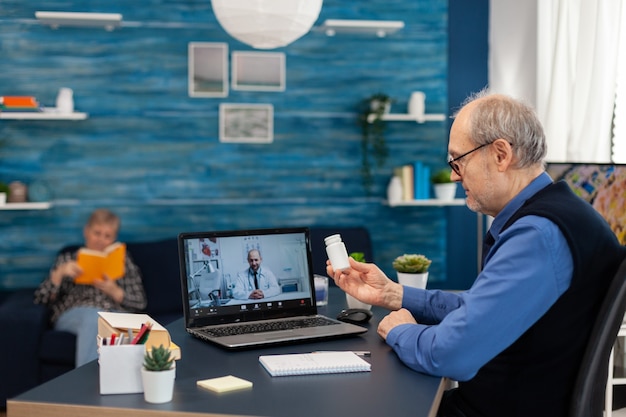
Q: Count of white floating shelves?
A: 6